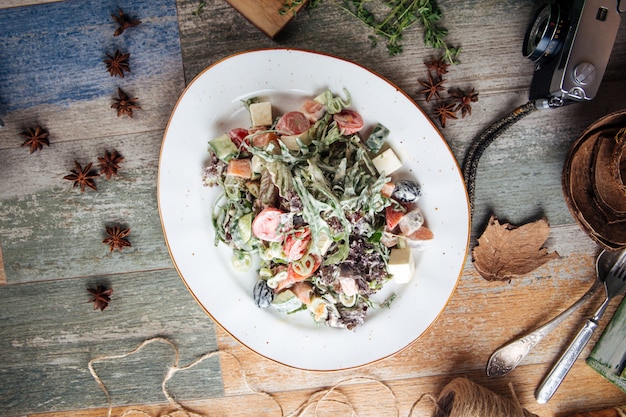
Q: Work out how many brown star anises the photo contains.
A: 12